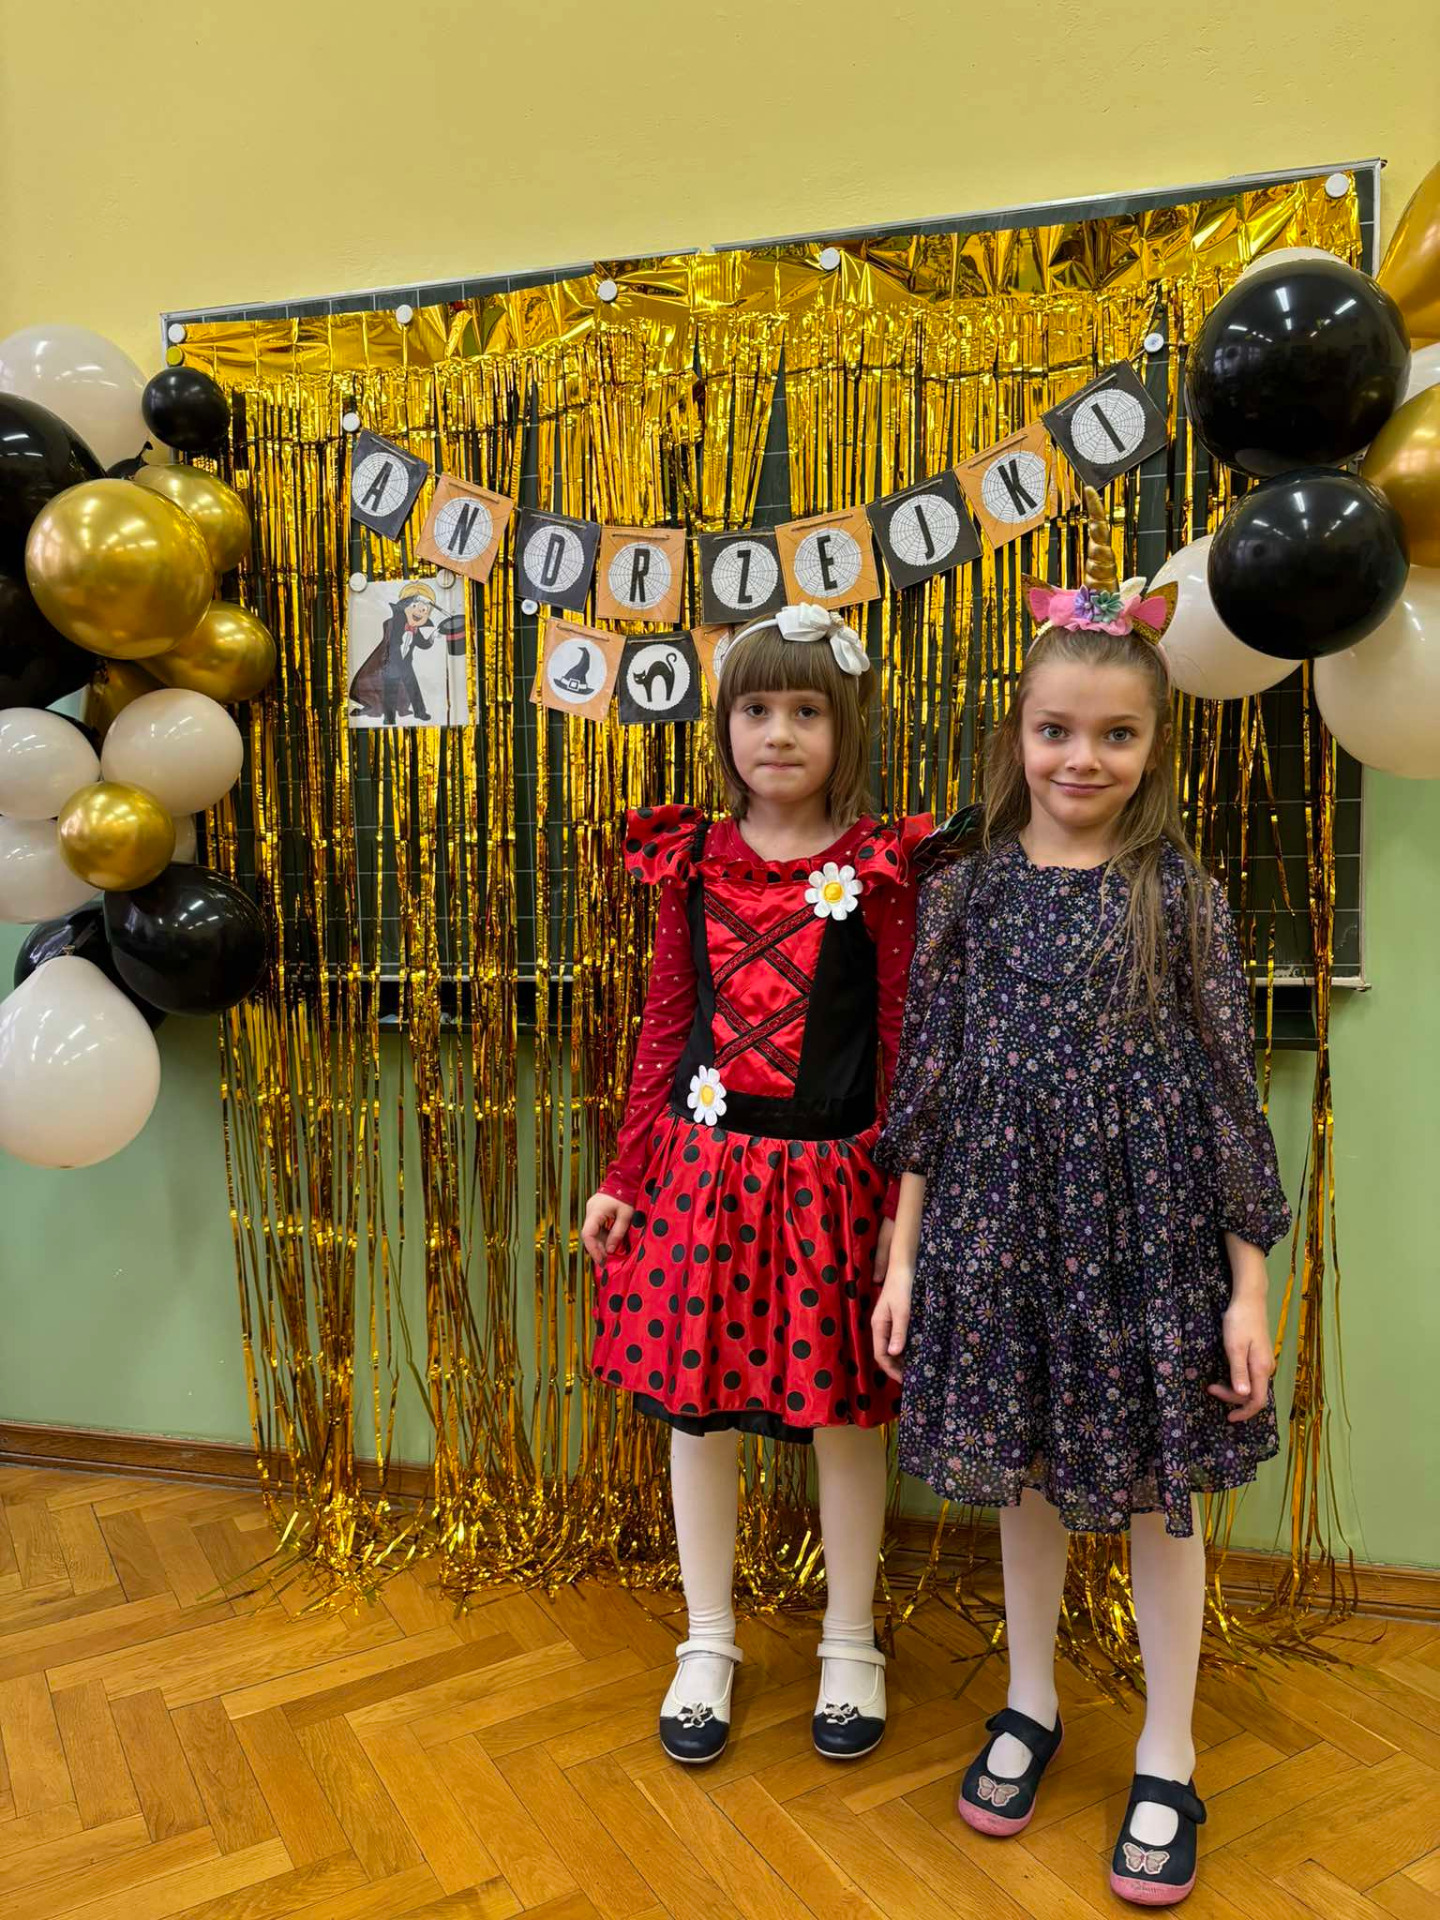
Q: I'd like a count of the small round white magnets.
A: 10